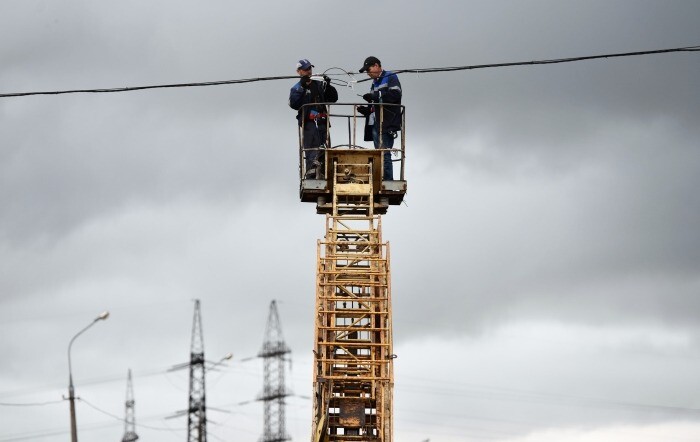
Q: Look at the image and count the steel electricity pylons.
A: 3